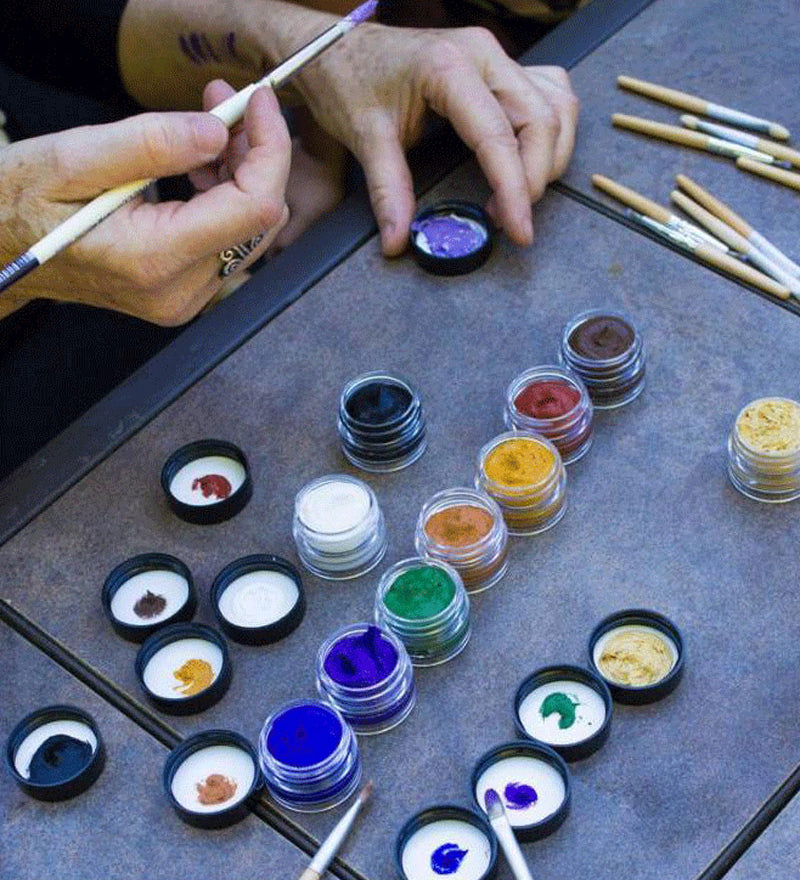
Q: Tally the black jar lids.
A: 11